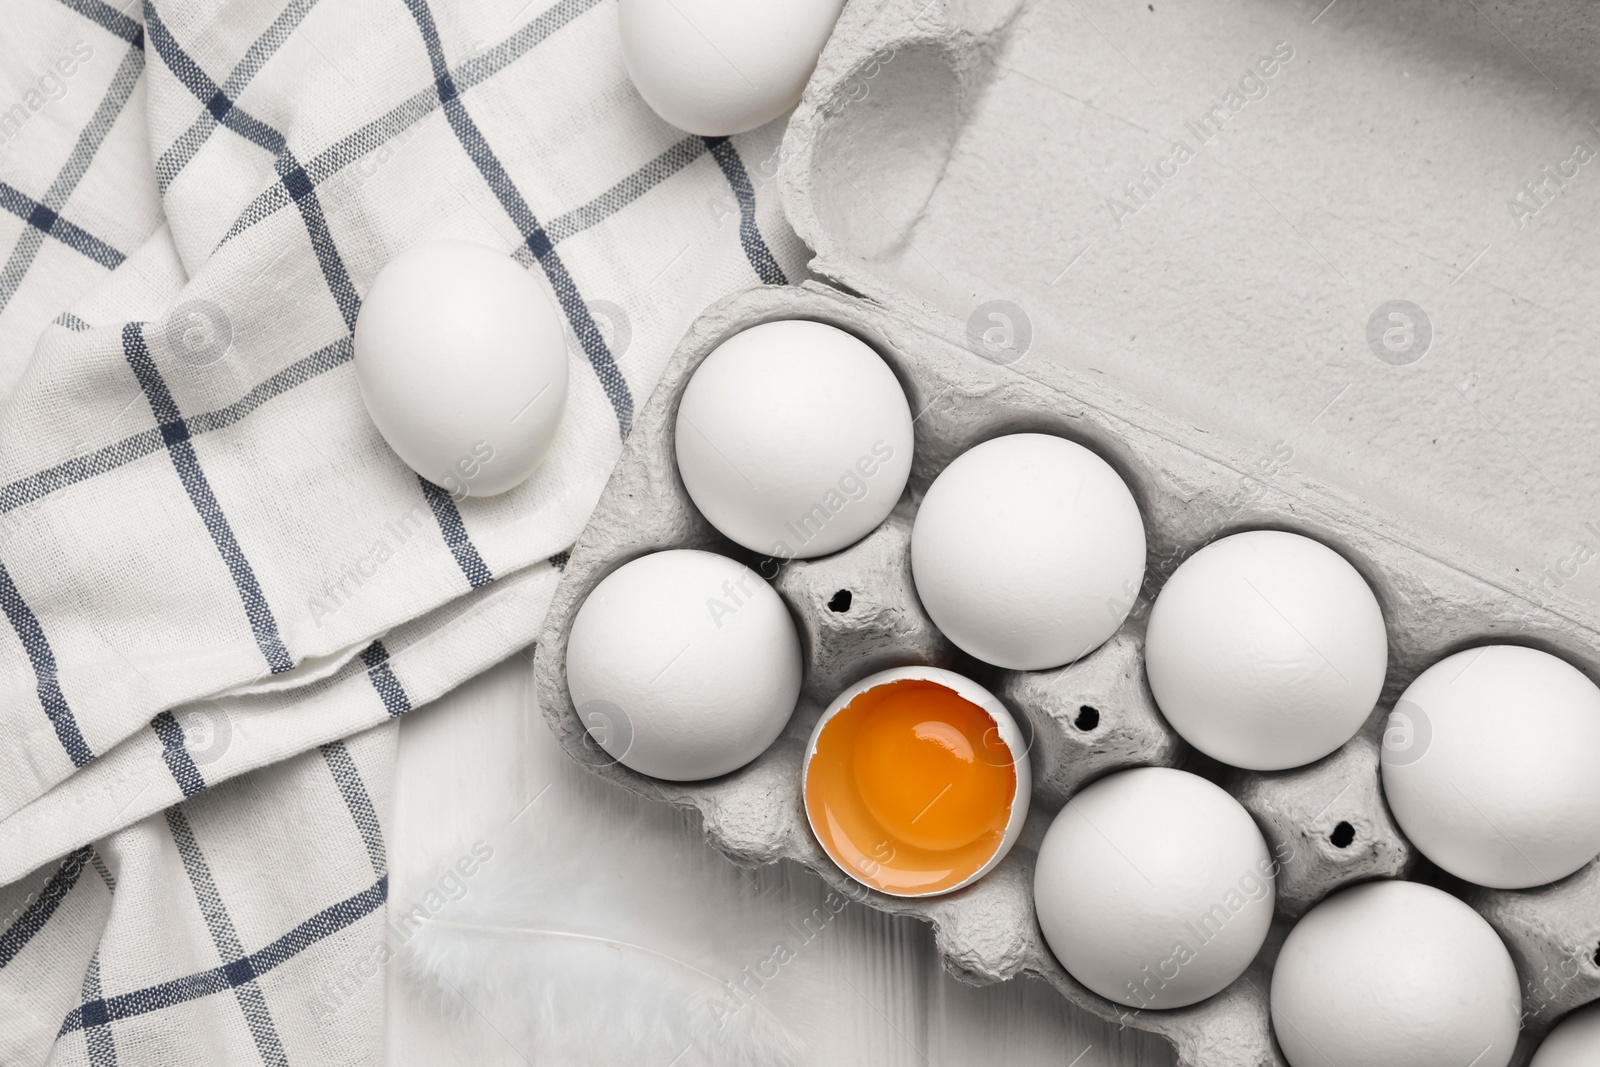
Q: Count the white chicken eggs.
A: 11